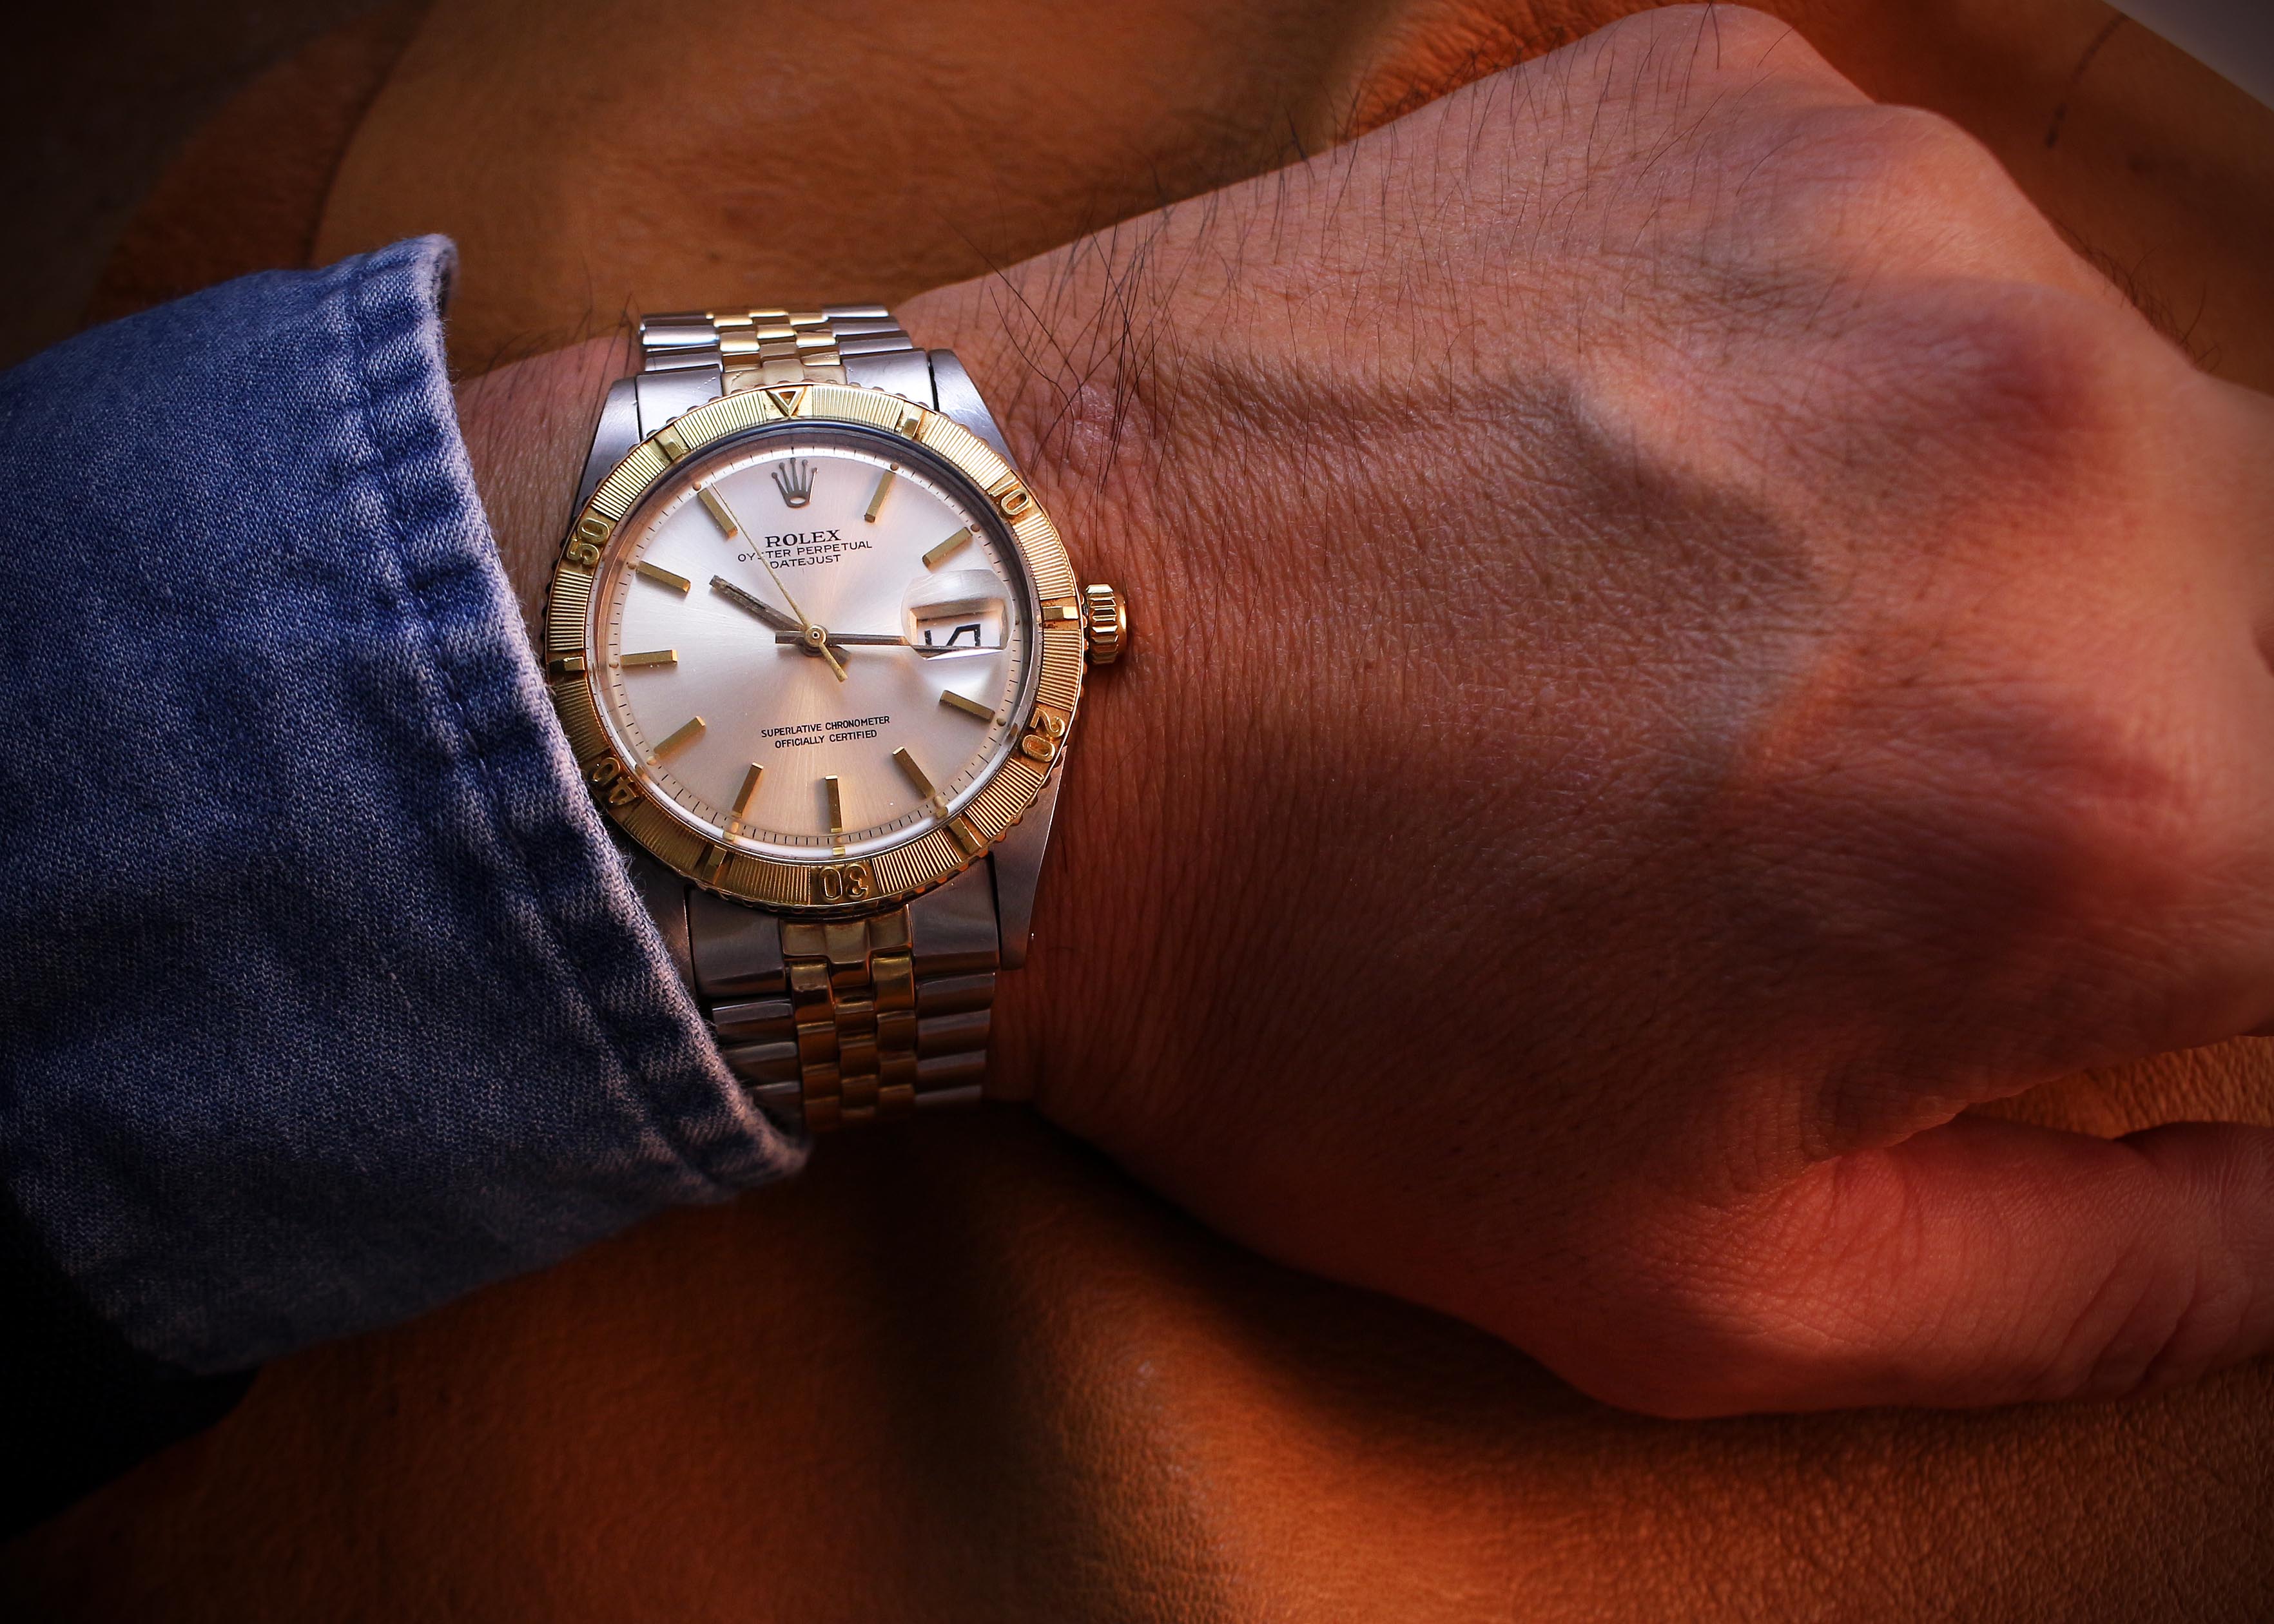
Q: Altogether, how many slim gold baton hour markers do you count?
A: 10